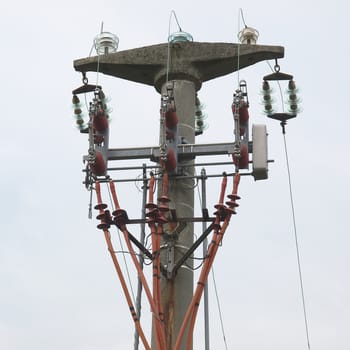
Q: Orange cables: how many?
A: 6